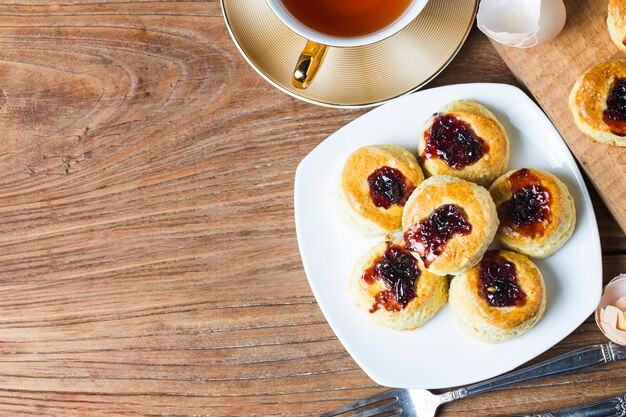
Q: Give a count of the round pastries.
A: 8